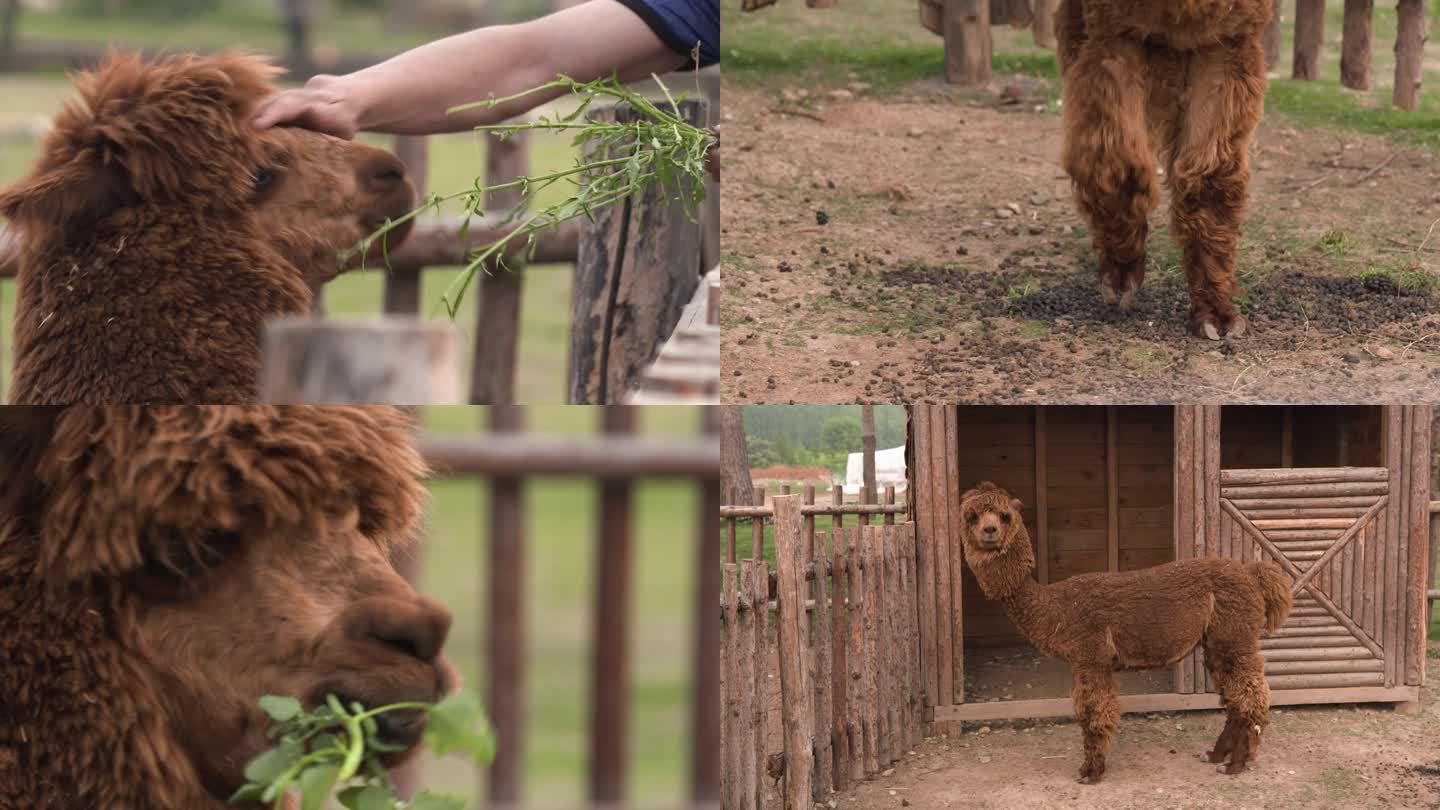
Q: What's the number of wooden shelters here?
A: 1